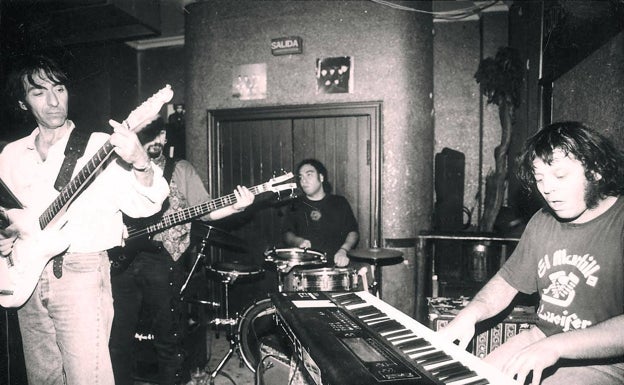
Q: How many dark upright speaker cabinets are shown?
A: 1